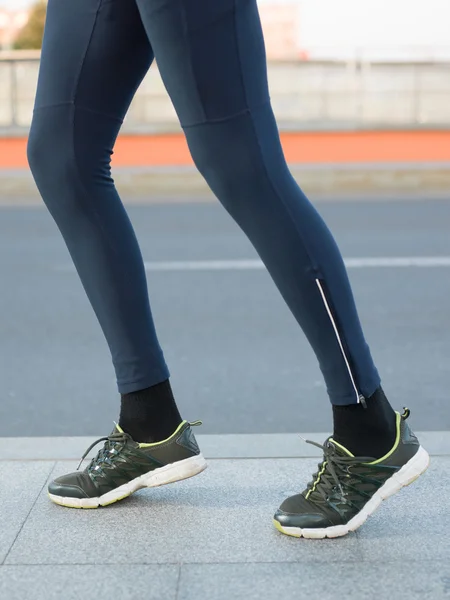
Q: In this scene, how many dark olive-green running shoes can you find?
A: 2